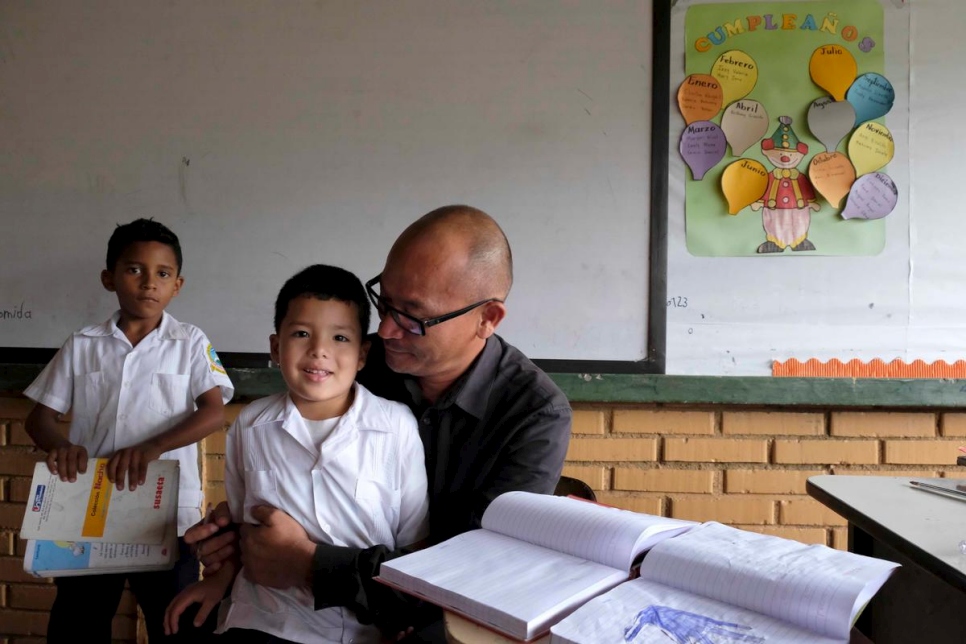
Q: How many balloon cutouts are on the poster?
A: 11